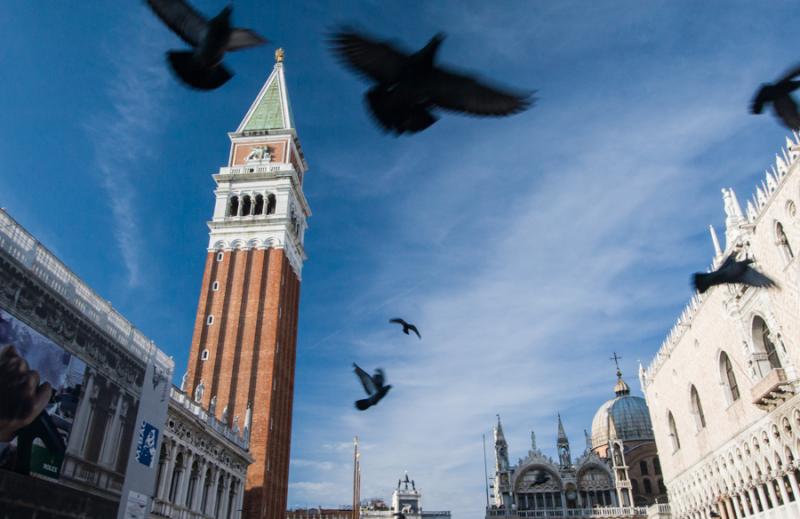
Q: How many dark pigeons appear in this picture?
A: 6